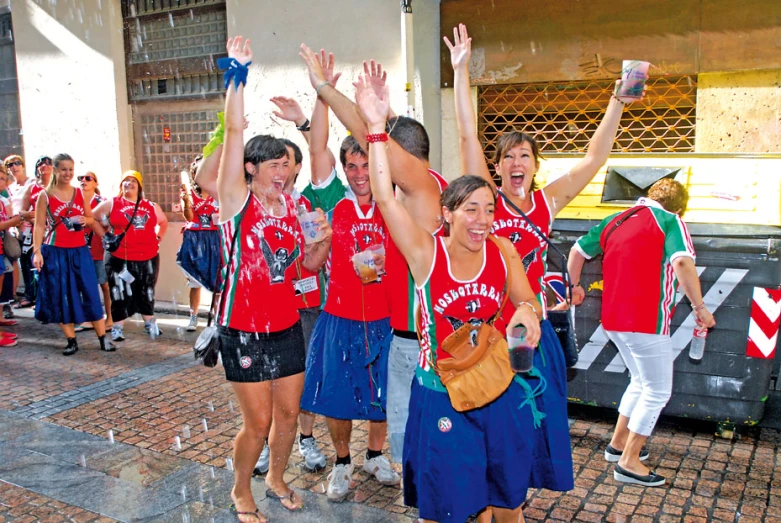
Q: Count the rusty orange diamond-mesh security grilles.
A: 1